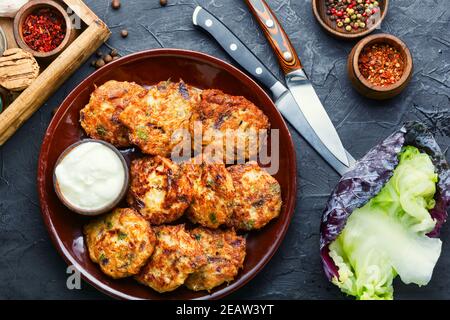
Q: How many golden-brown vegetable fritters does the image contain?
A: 9